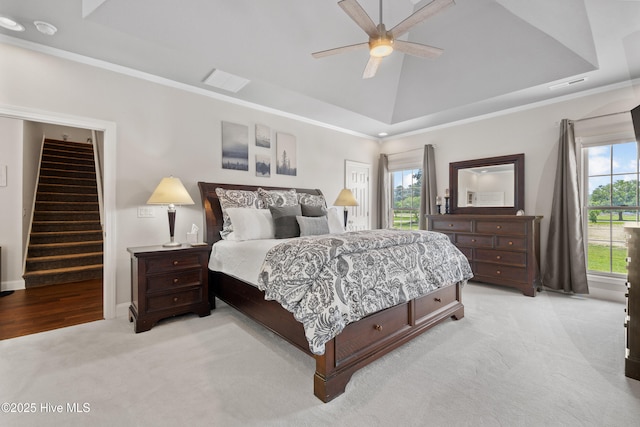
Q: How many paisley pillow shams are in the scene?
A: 3